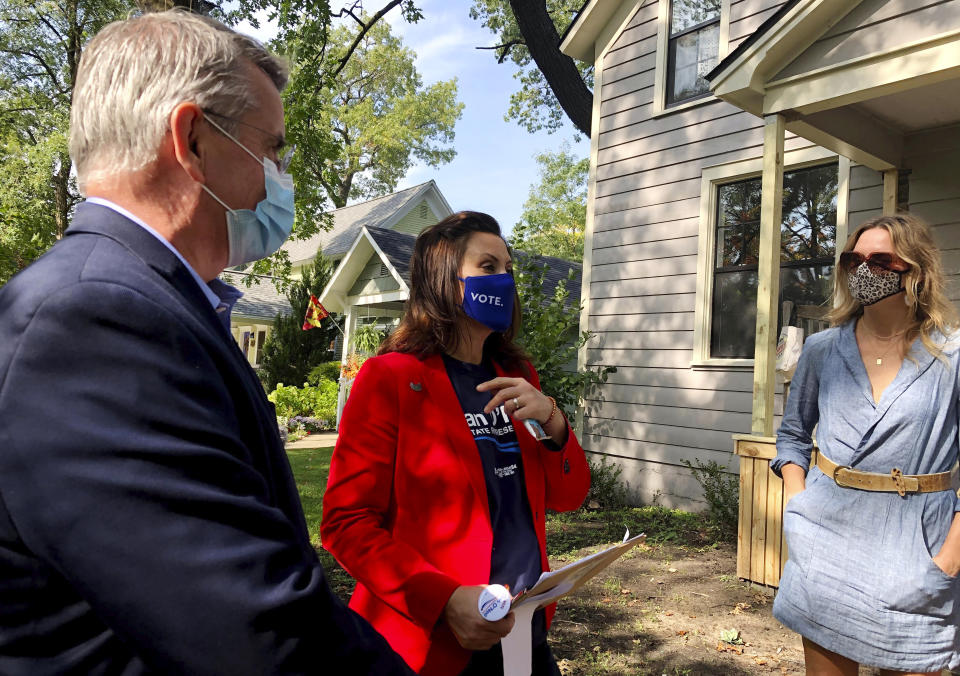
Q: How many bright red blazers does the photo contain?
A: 1